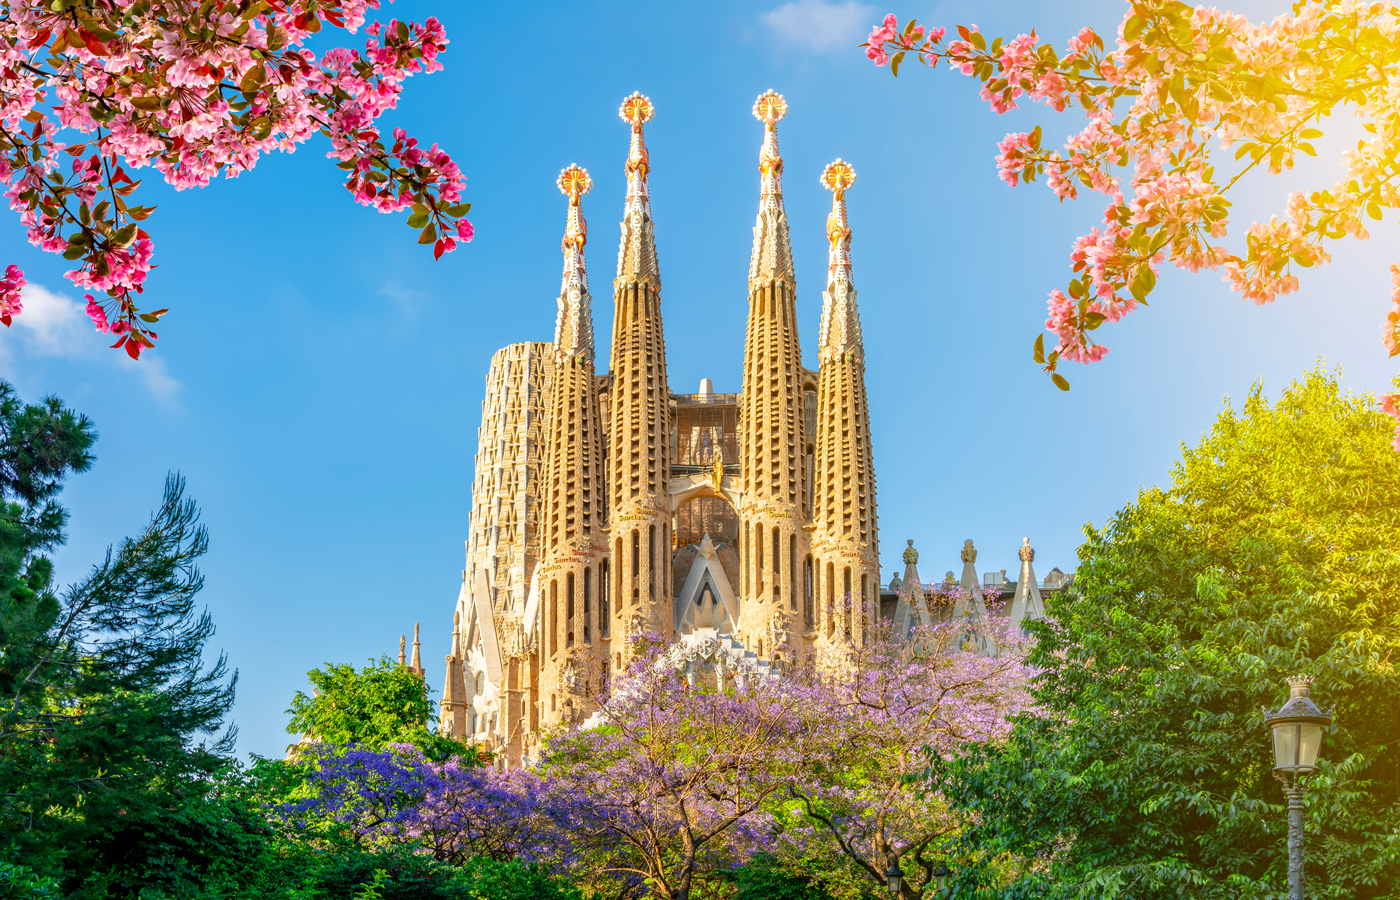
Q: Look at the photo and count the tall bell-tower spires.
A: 4